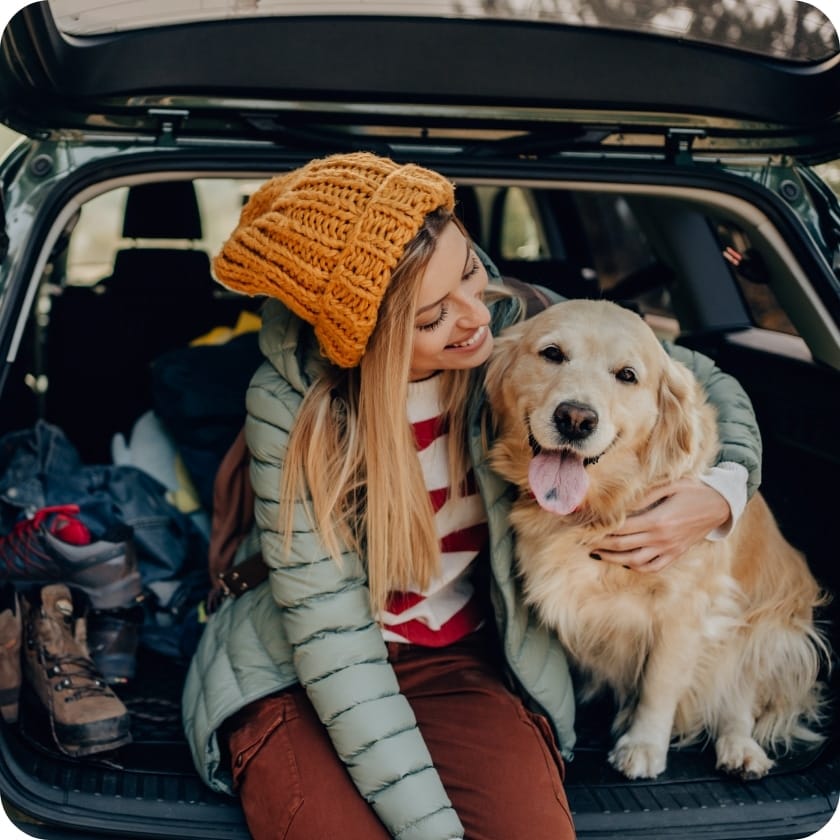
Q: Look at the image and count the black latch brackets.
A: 2